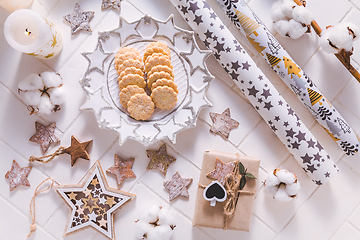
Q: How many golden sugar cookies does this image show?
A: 15